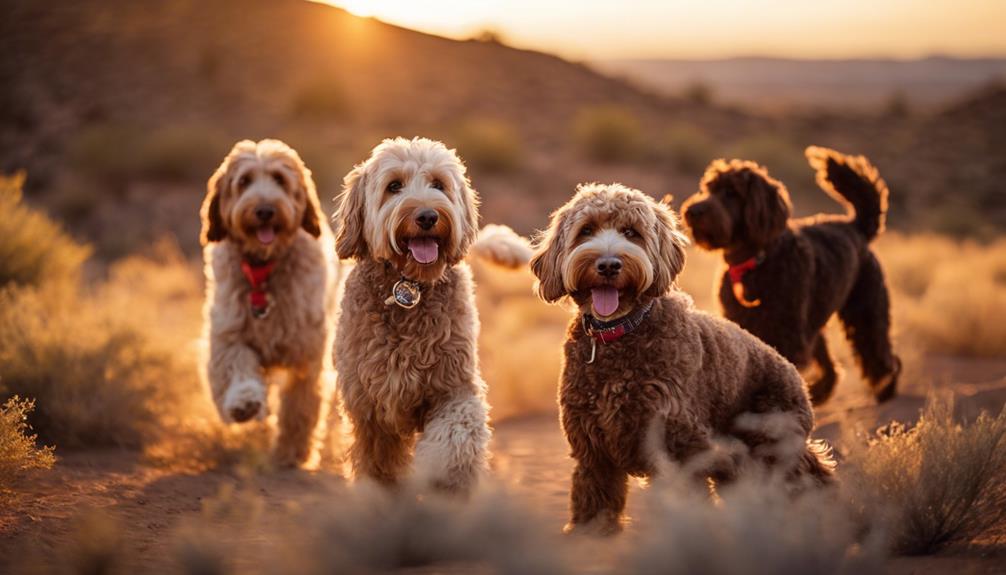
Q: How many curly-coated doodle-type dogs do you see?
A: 4